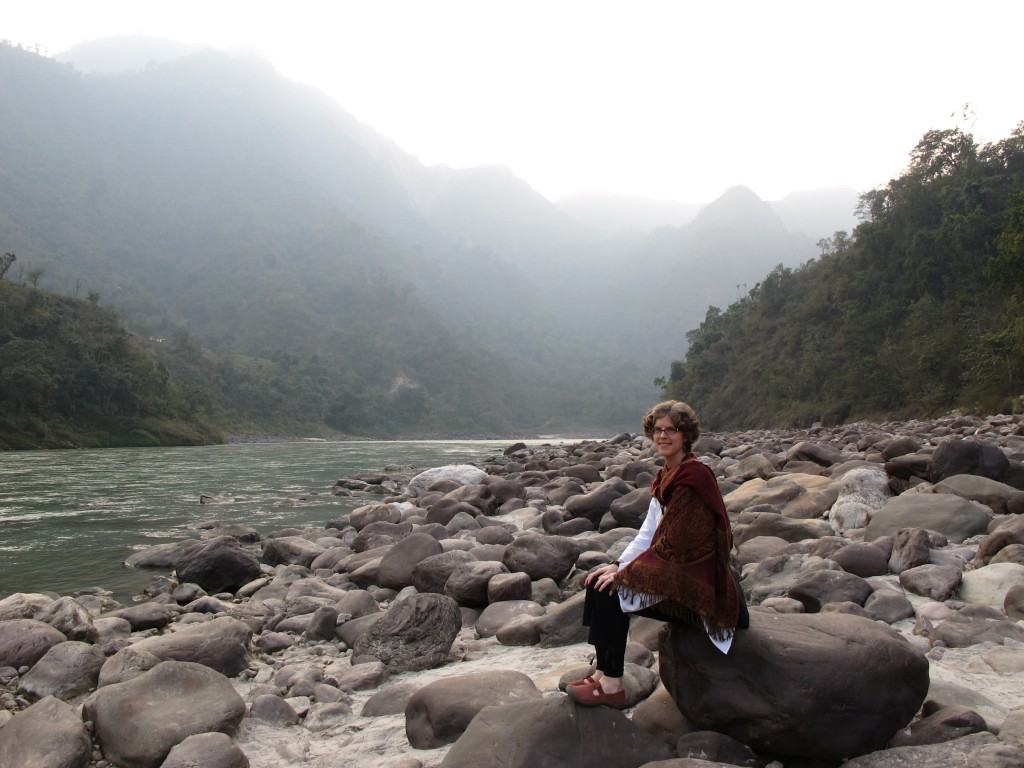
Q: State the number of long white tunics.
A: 1